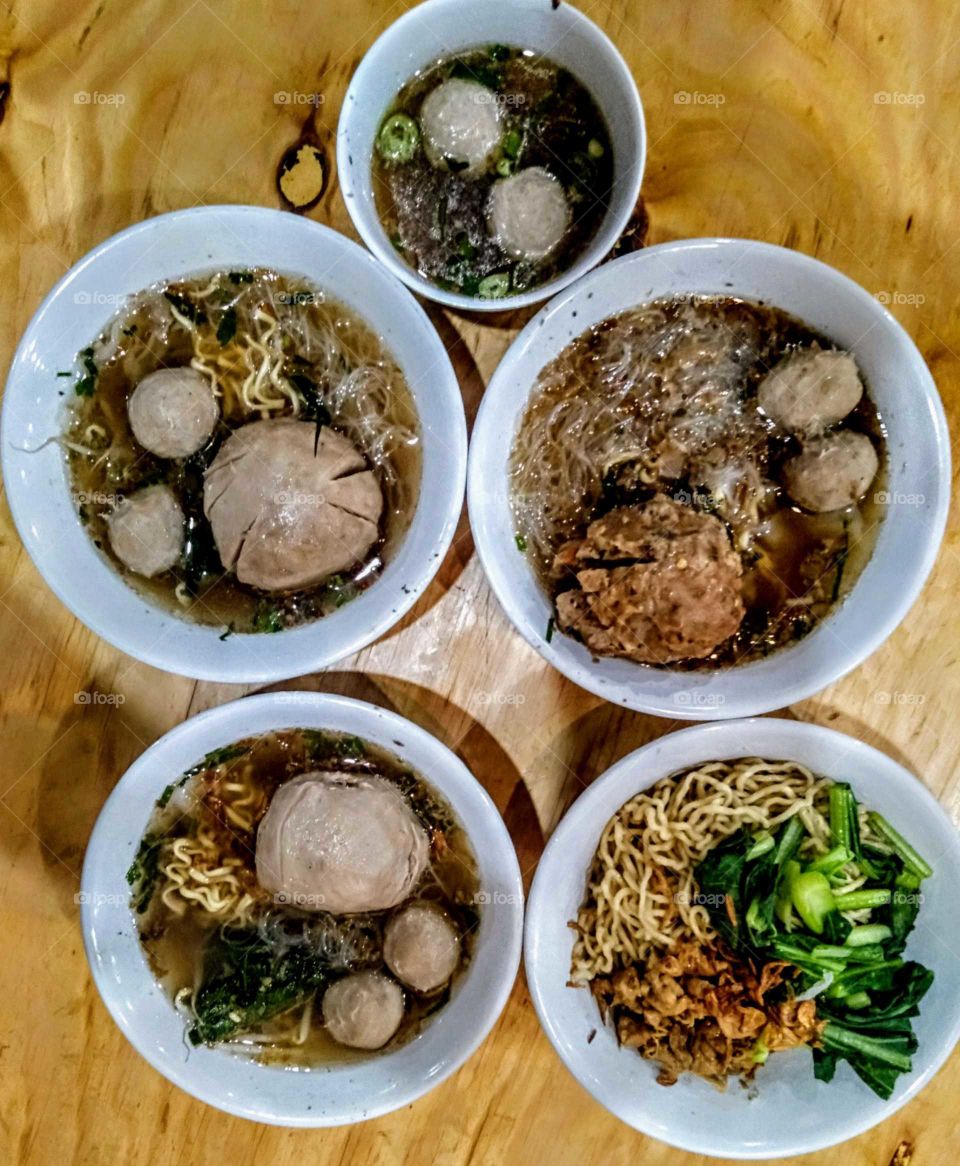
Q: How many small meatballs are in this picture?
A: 8